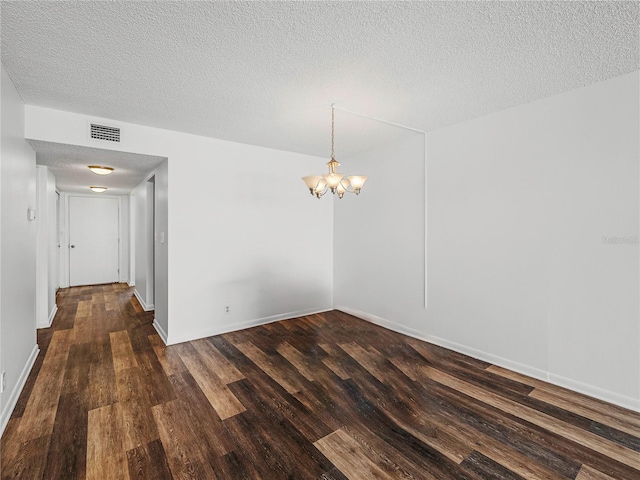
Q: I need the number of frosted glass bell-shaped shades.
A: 5